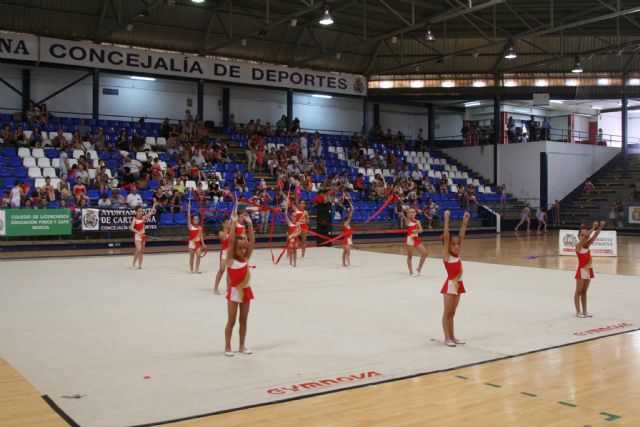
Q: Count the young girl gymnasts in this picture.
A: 11